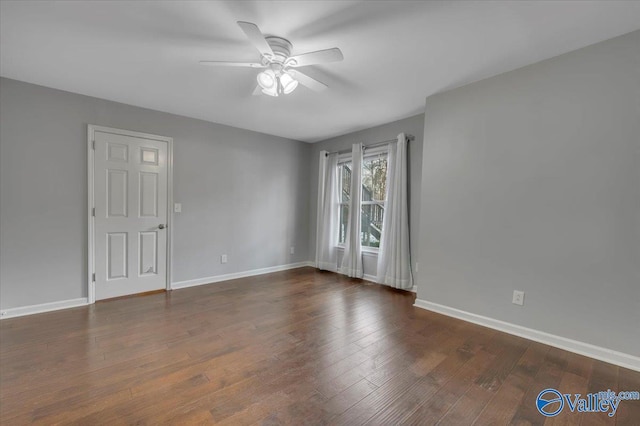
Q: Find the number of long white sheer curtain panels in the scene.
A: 3